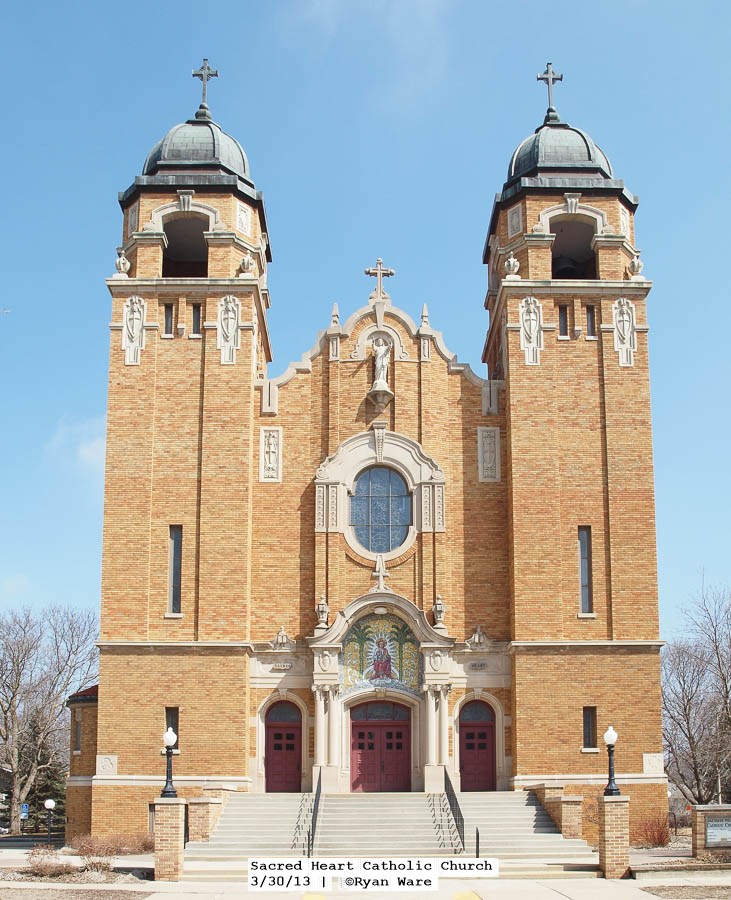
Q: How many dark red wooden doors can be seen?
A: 4